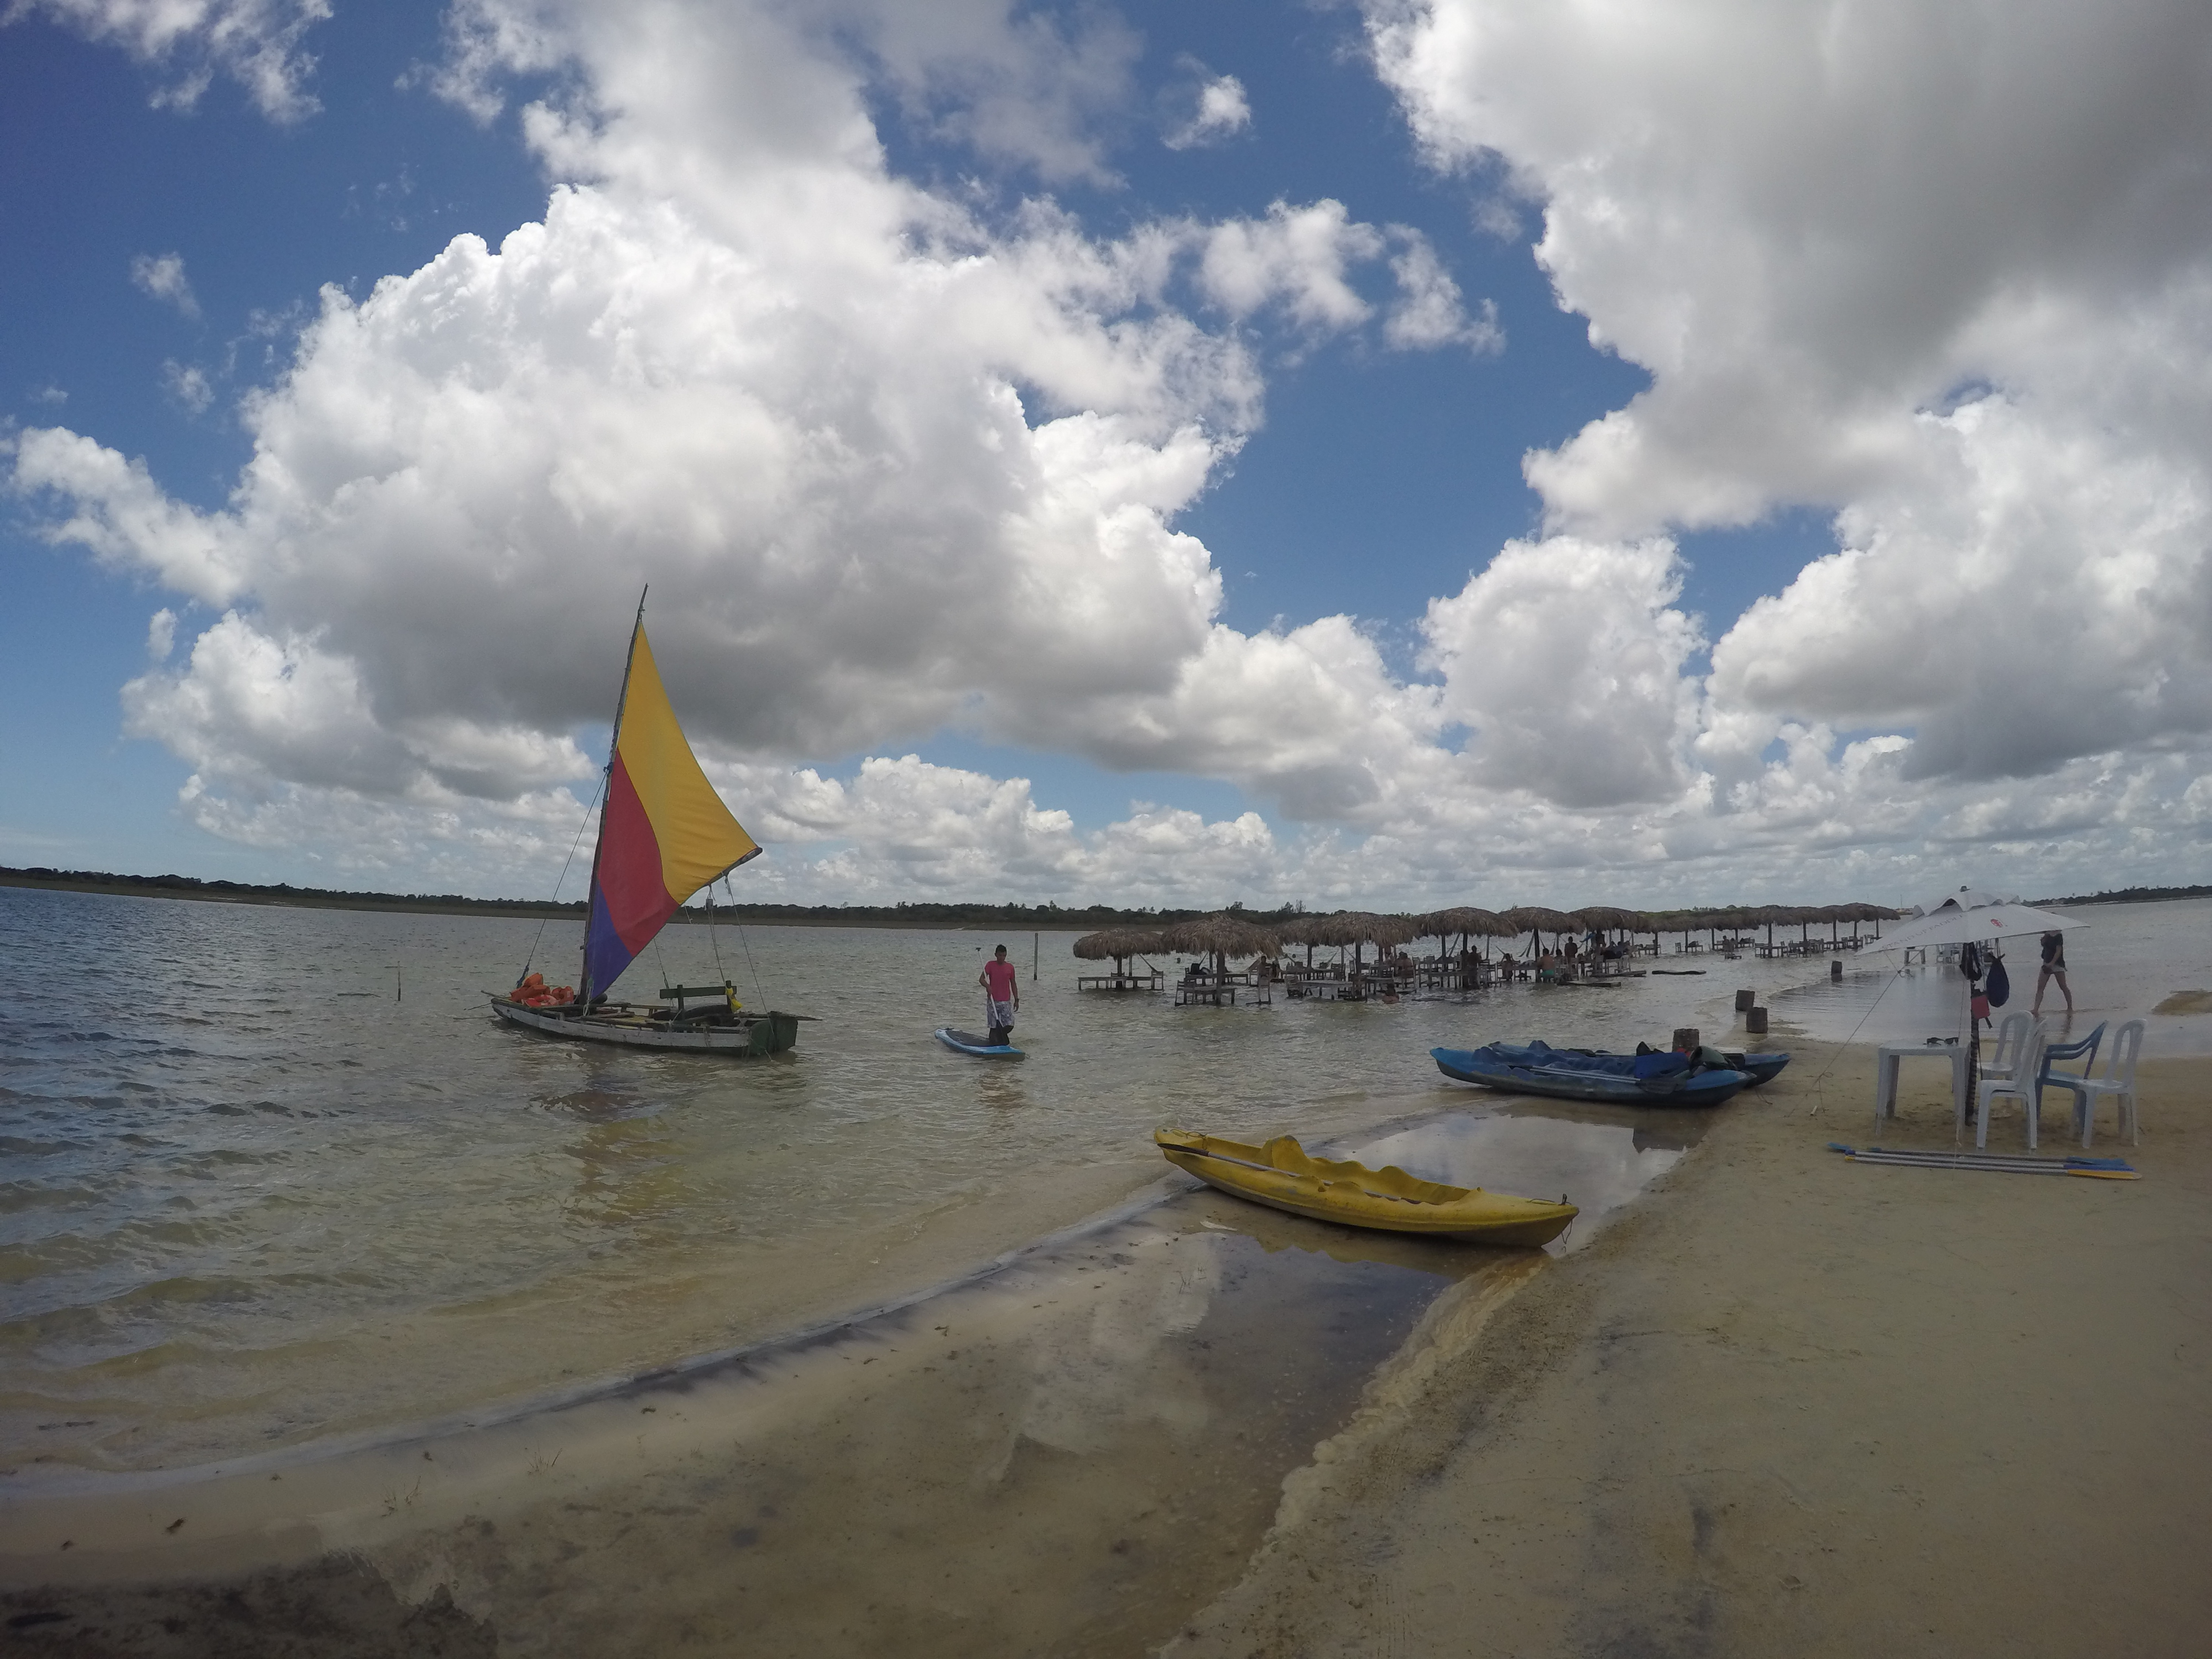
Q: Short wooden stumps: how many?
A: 4